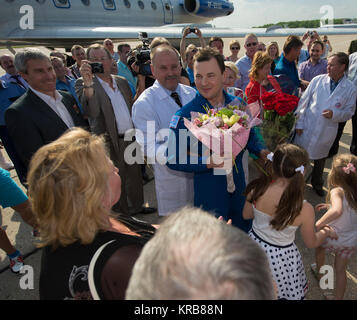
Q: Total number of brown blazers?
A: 1